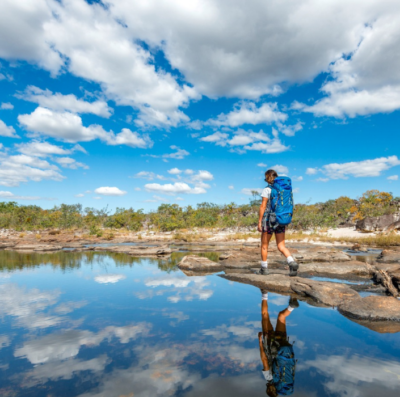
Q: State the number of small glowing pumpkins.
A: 0